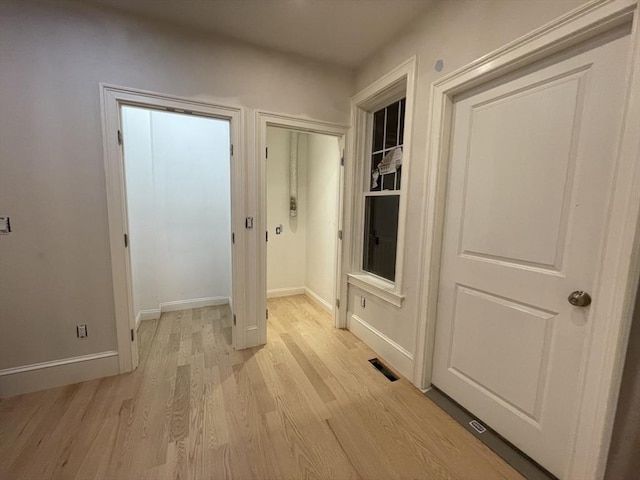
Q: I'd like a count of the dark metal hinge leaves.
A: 12